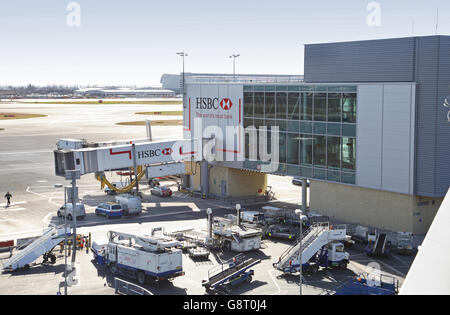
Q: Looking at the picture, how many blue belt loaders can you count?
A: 2